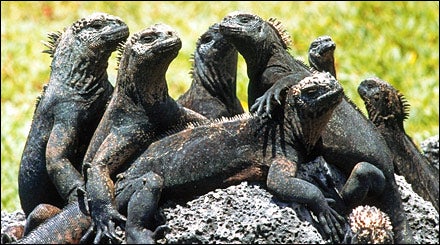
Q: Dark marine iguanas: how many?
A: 7